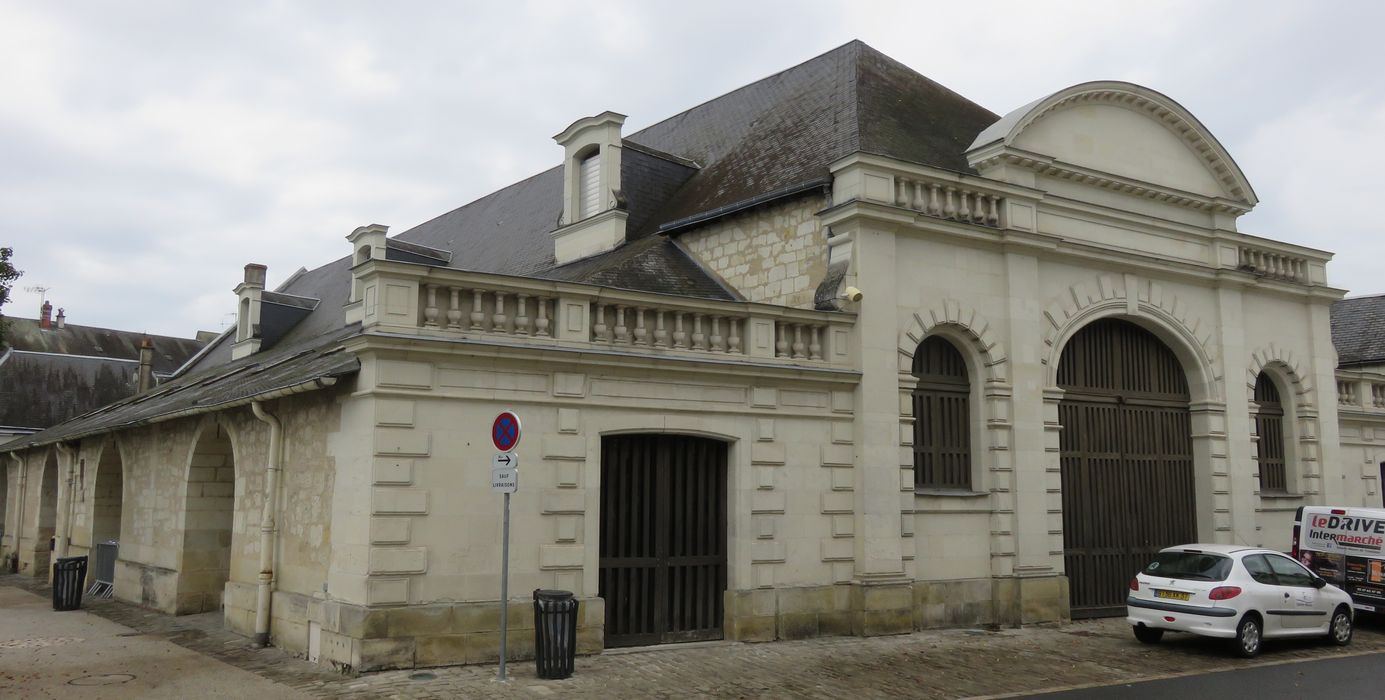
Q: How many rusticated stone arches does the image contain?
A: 3